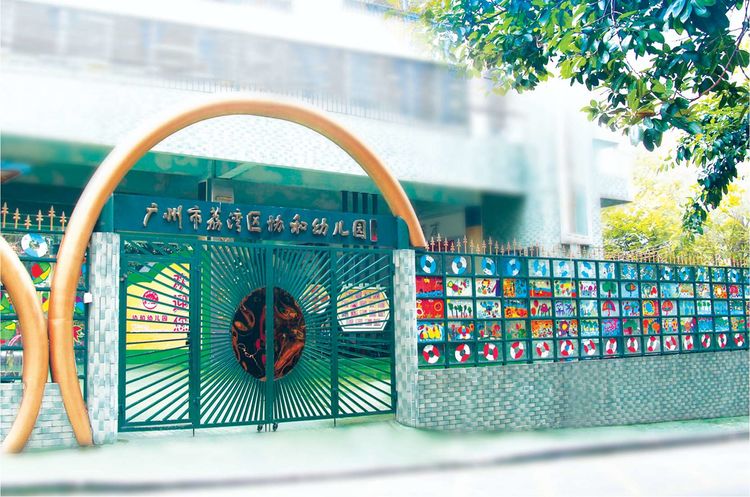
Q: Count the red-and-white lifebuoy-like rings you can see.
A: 15